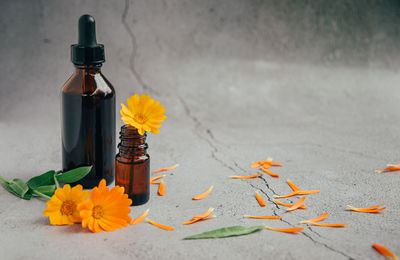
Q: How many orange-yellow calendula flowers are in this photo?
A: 3